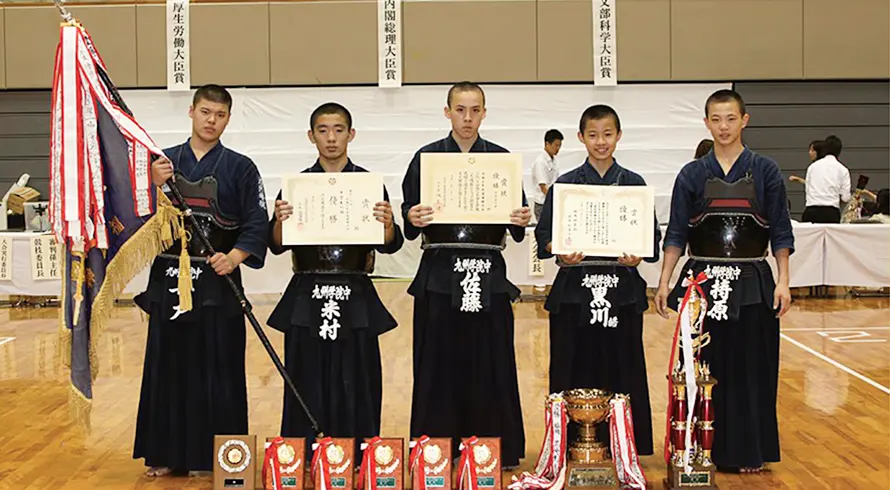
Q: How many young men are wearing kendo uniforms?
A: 5